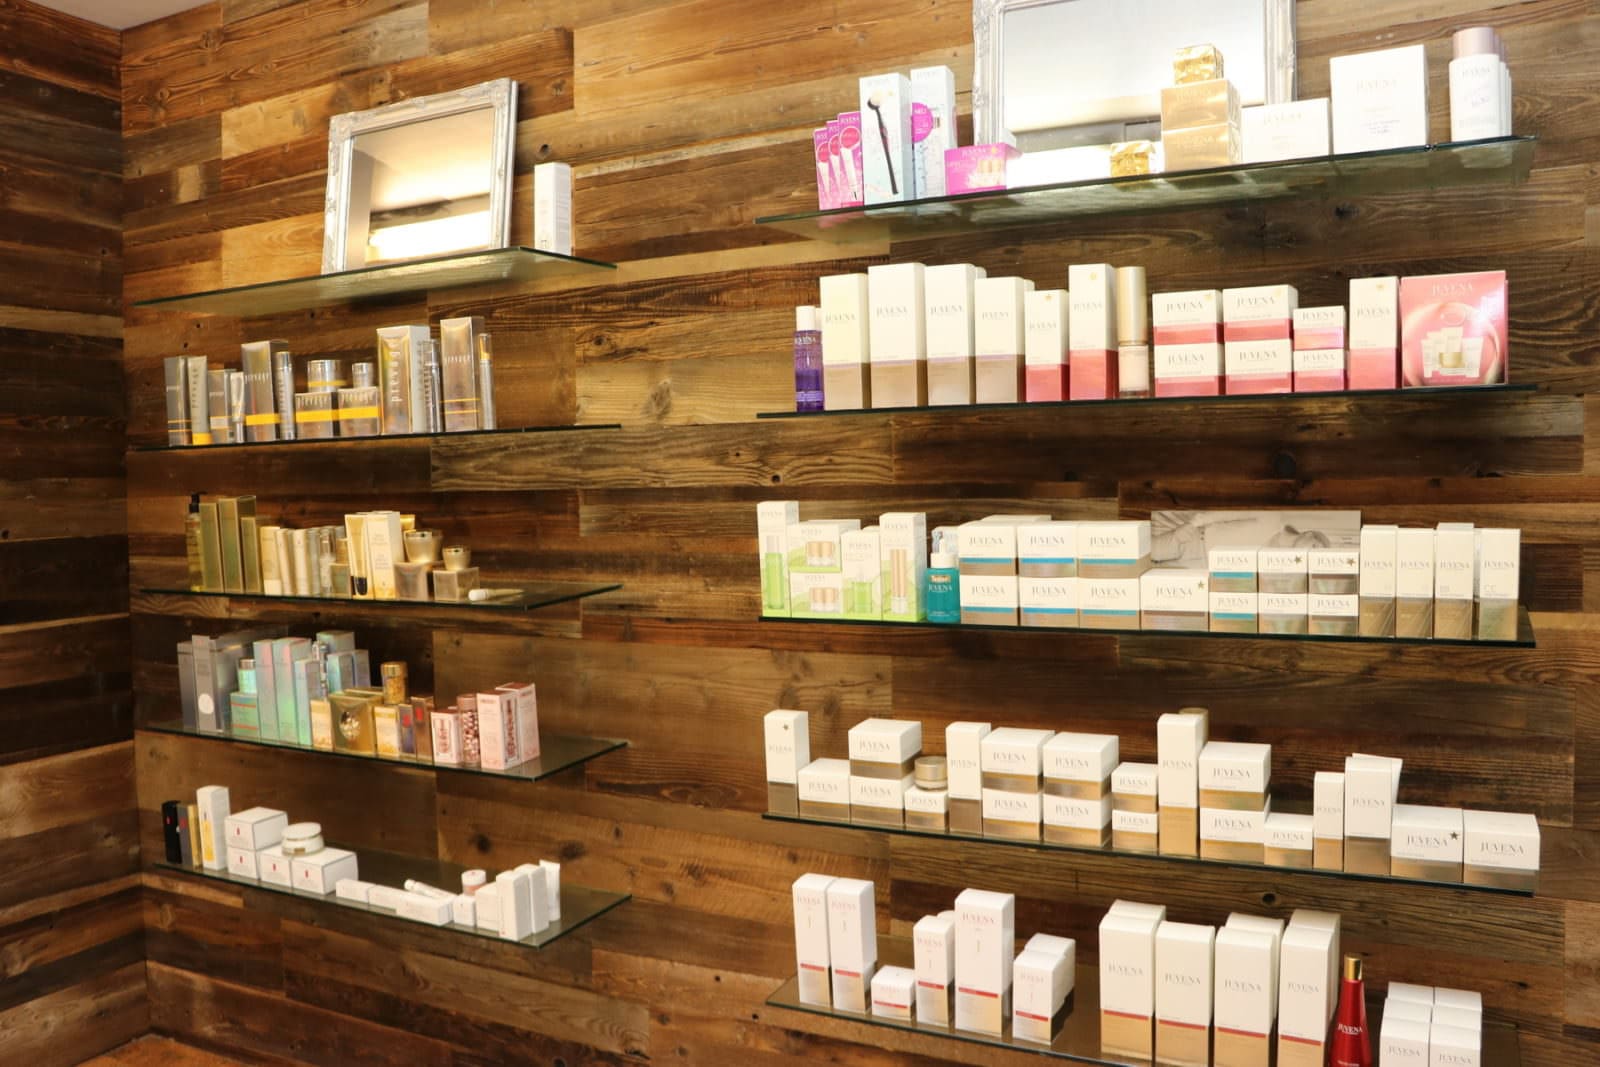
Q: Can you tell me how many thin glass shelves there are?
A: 10